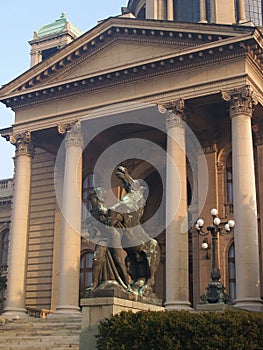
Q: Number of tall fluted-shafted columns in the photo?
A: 4